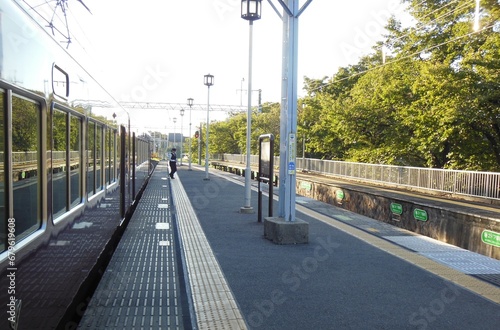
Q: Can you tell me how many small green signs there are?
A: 5